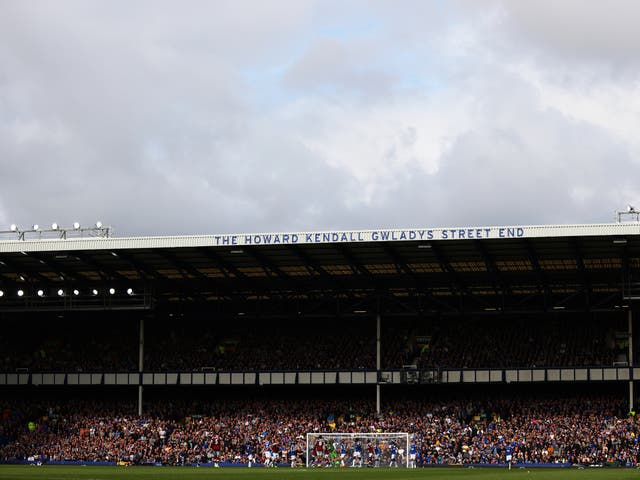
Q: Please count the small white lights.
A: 14